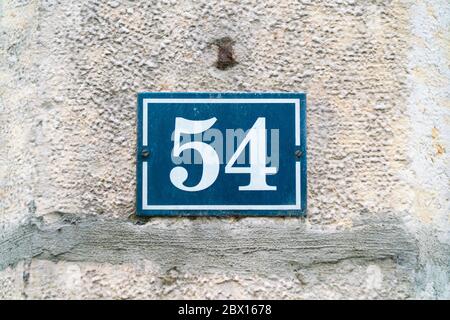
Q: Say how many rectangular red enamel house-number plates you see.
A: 0